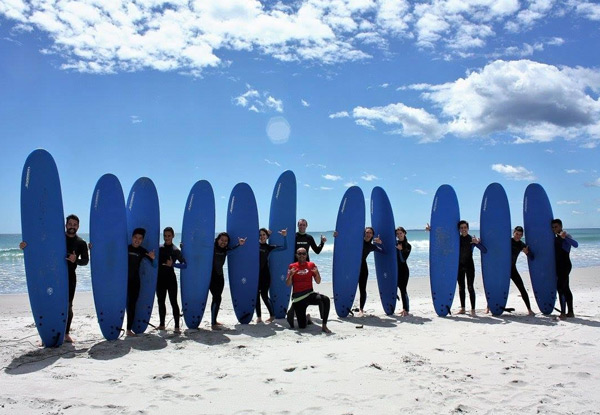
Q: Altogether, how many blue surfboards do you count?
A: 11